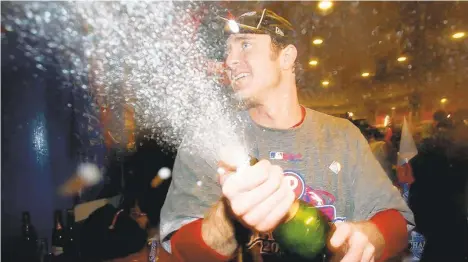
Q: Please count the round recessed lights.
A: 8